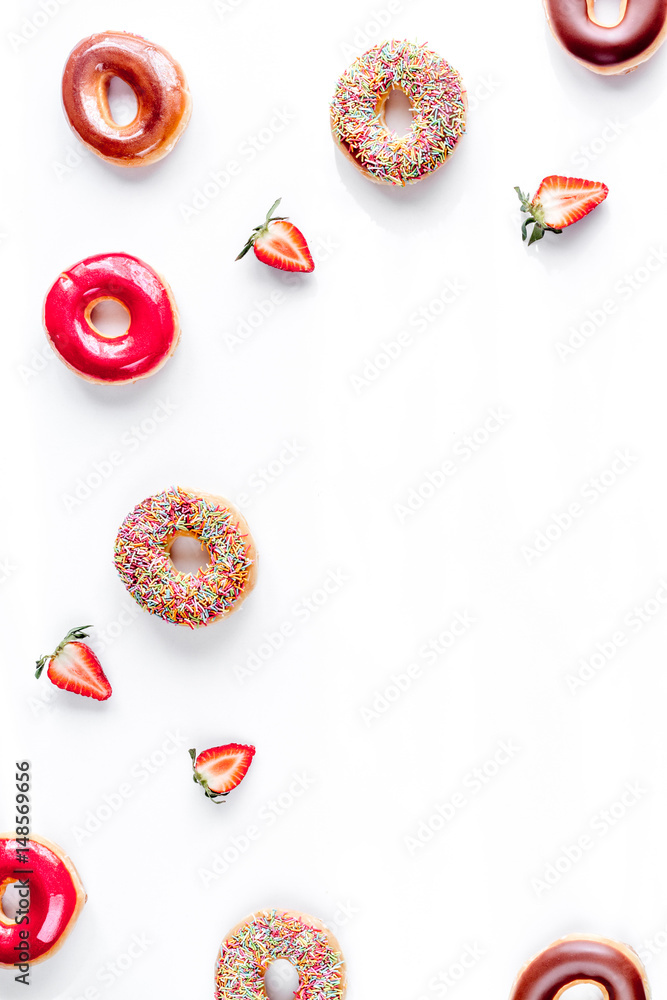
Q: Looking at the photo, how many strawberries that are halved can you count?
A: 4